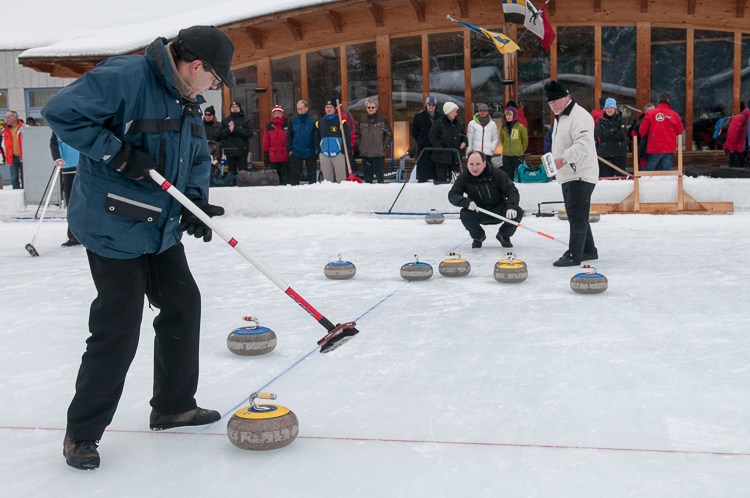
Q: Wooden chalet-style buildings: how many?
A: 1